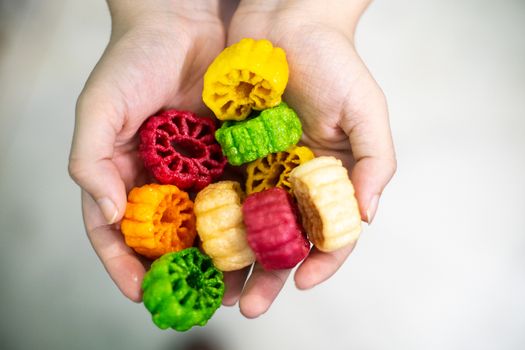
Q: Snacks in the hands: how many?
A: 9